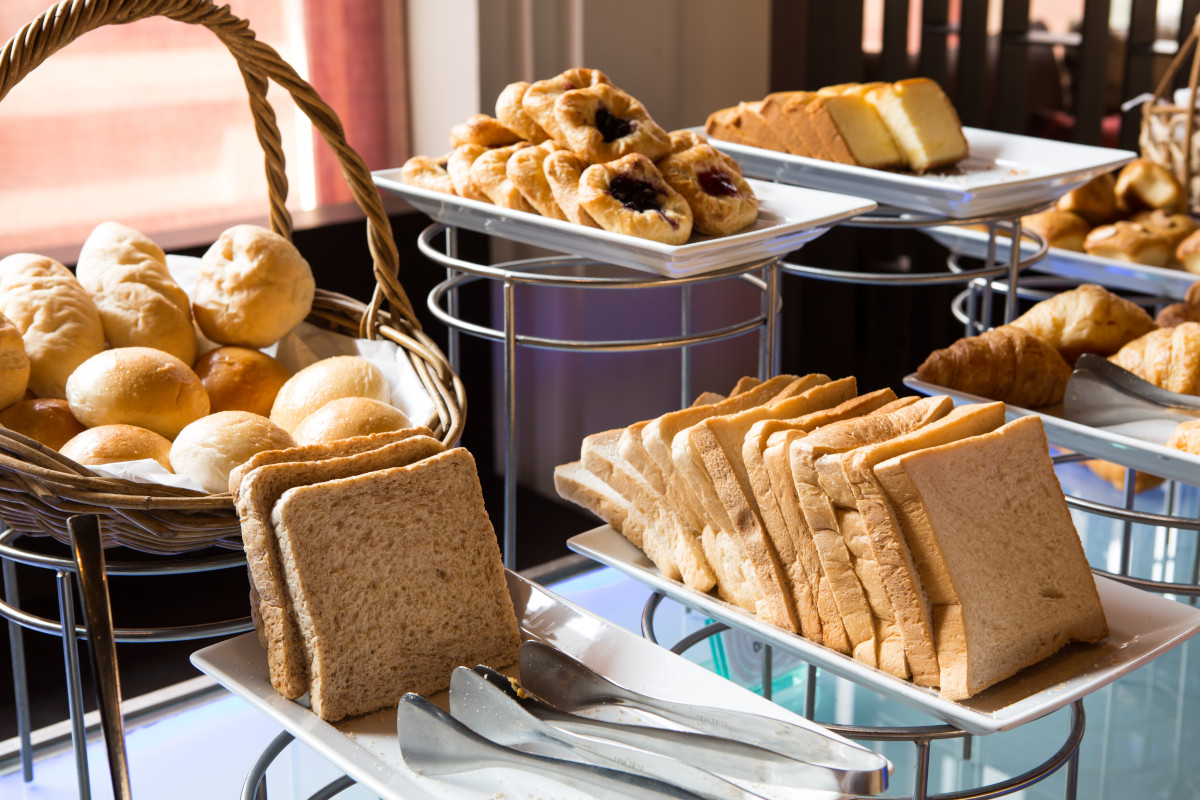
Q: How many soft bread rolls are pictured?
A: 11